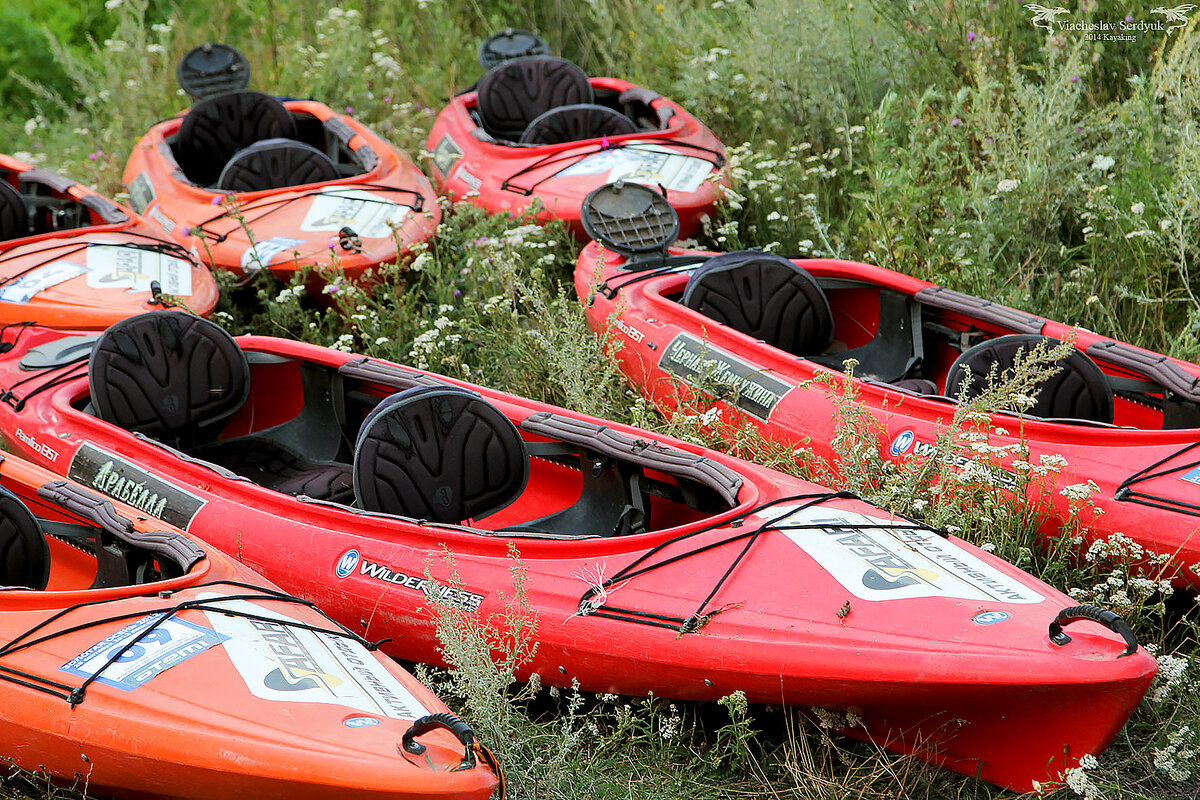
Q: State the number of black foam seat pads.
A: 10